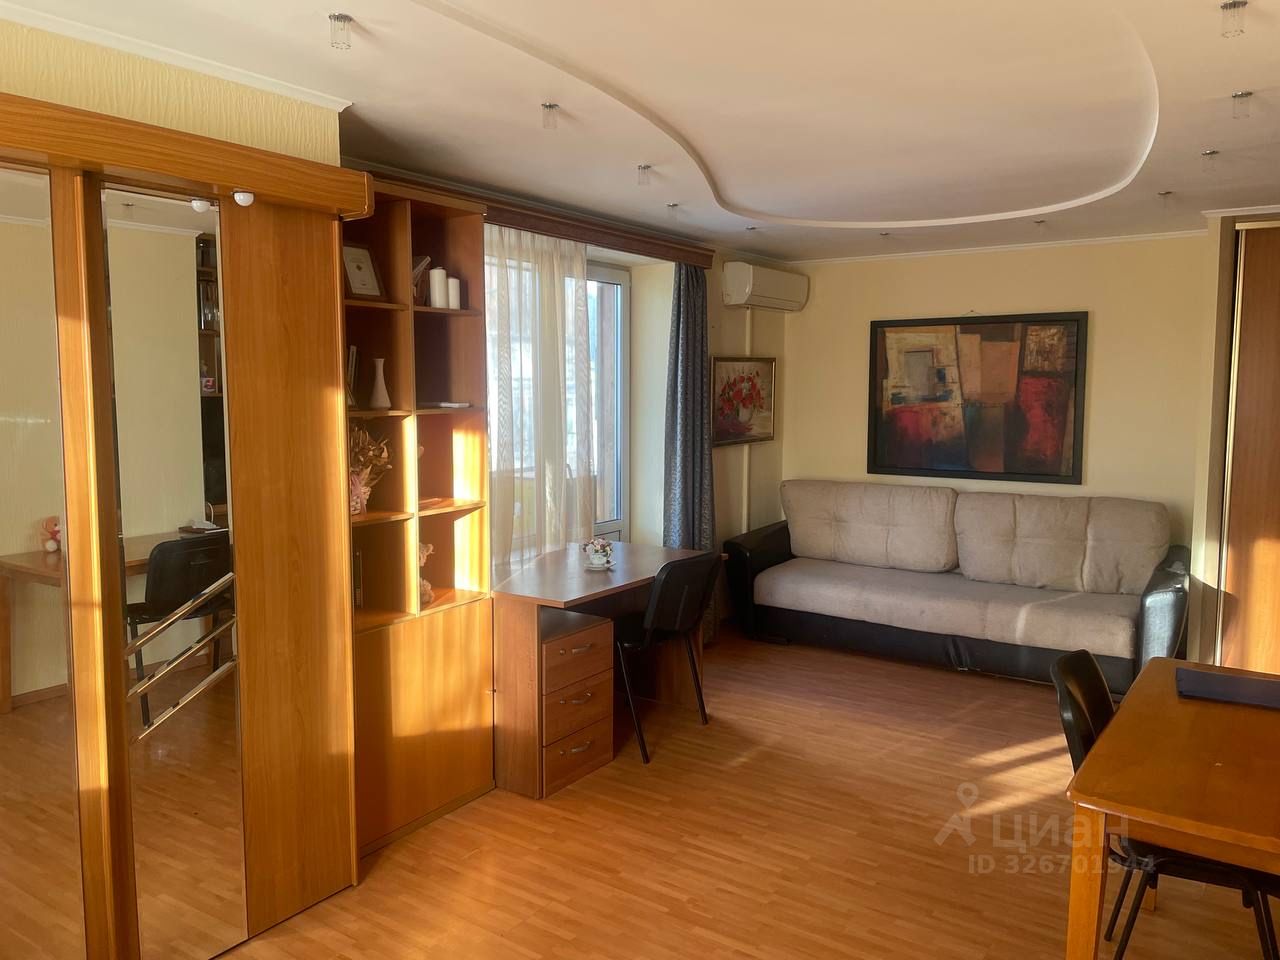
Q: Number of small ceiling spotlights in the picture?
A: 11